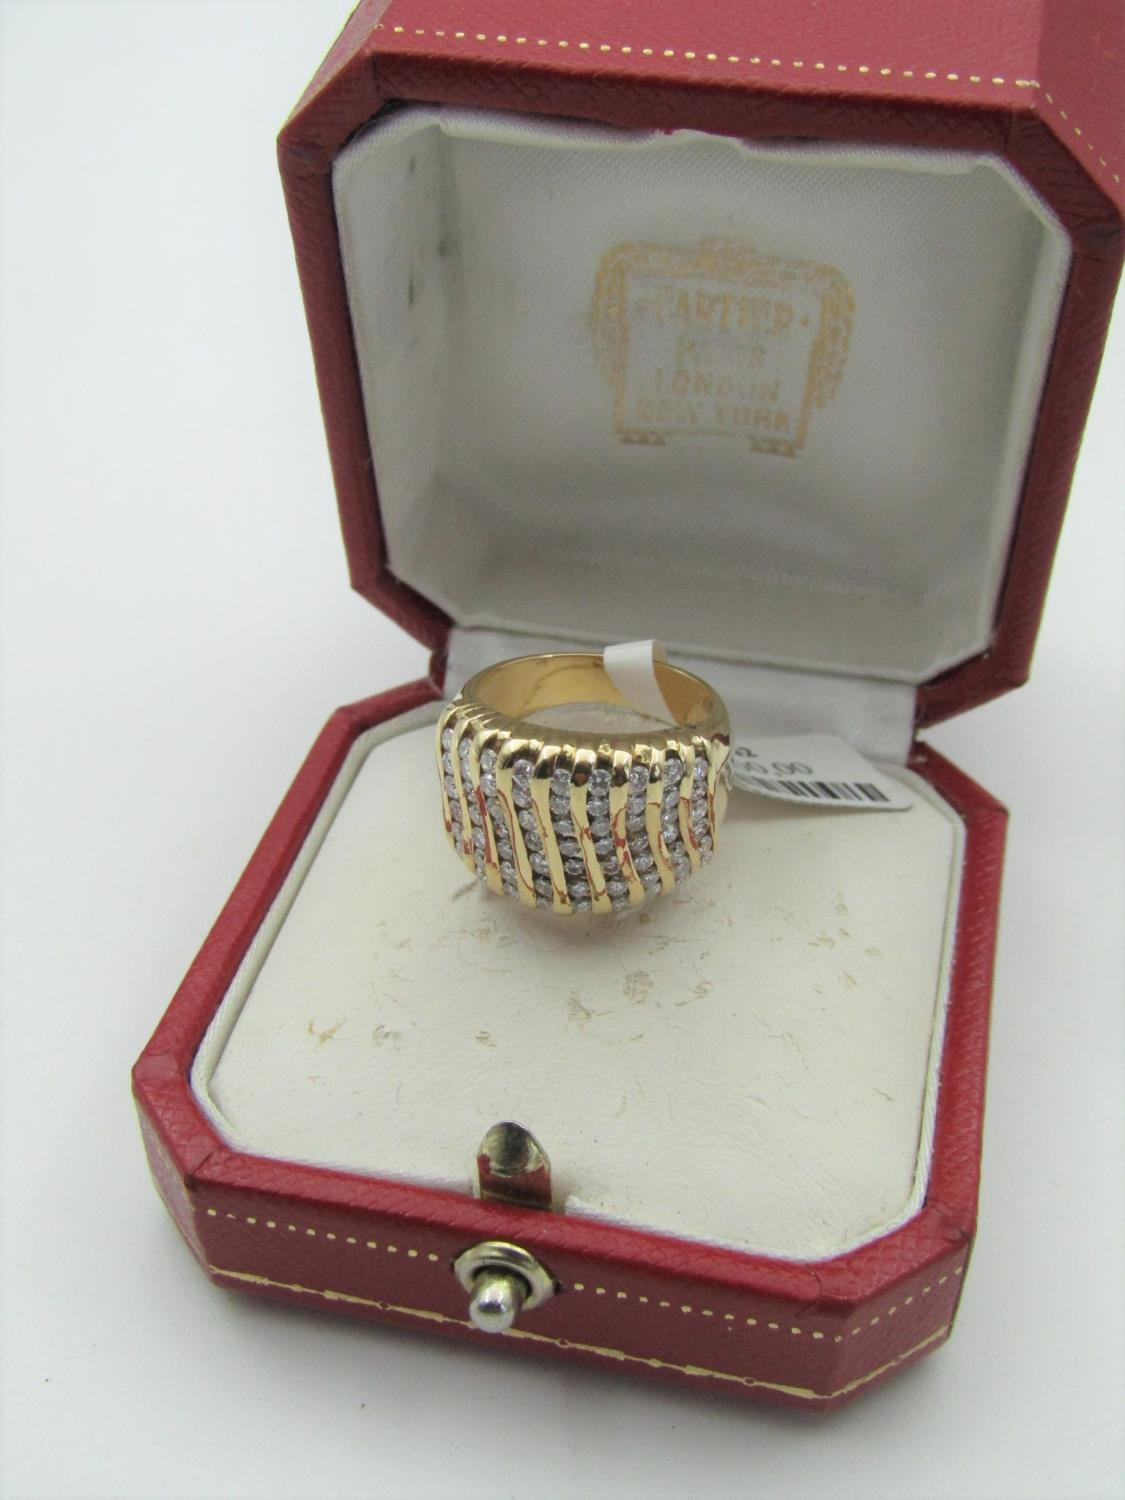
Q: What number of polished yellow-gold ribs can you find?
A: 10